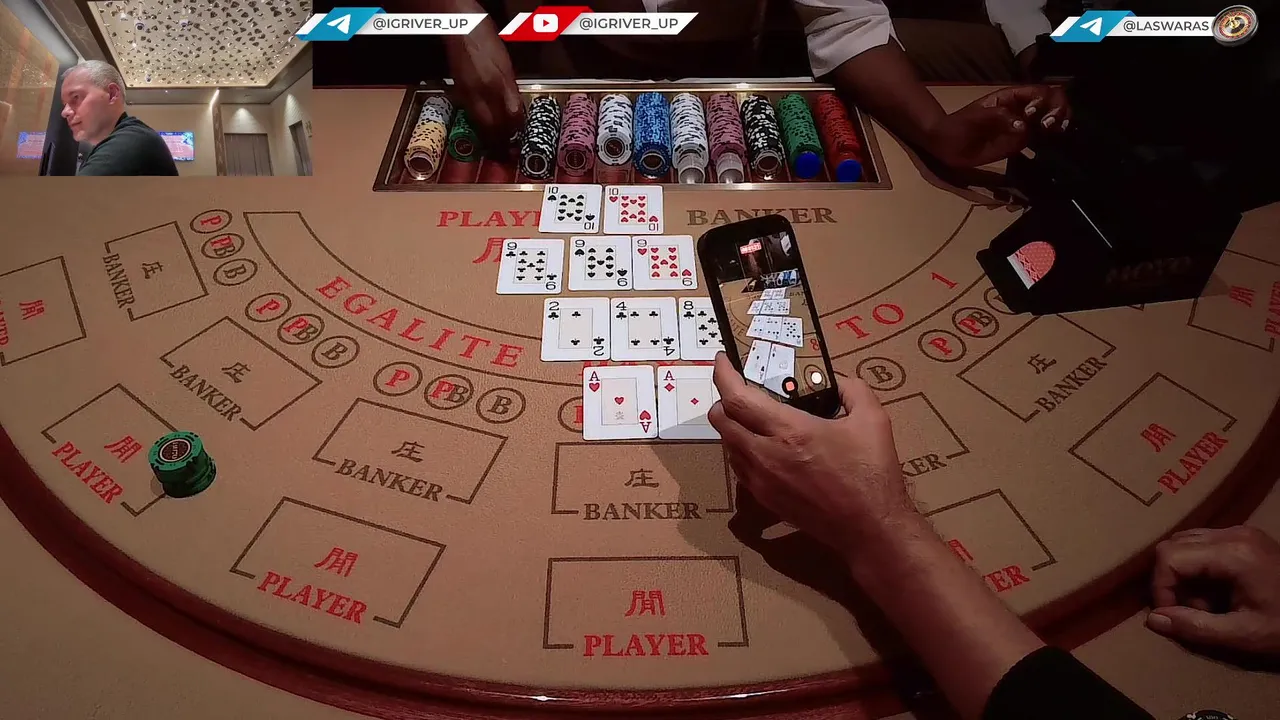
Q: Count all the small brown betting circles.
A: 14